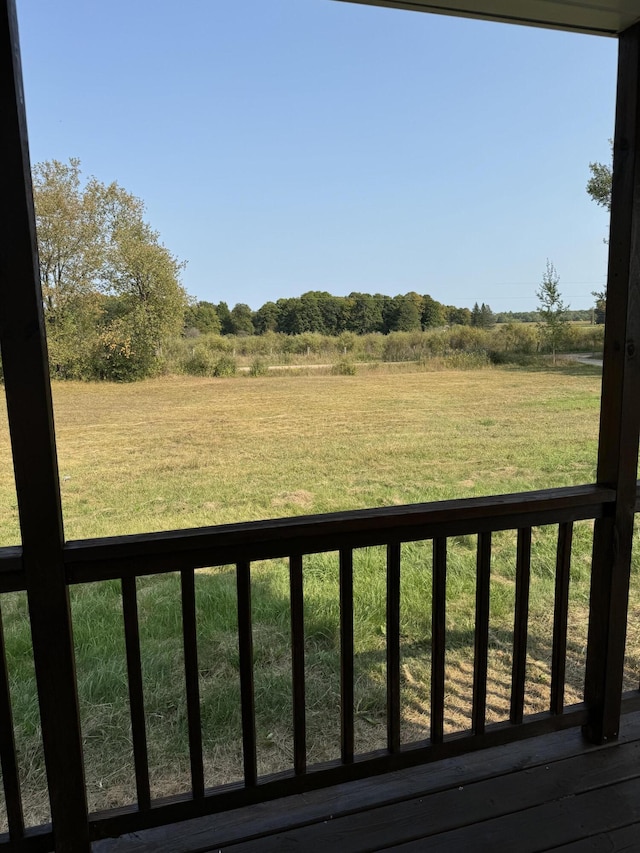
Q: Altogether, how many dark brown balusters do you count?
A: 11